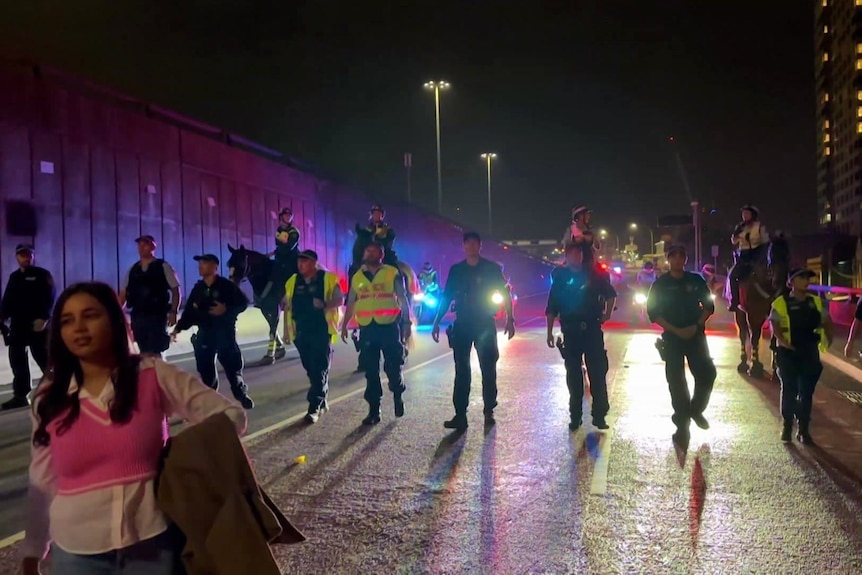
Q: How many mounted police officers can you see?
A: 4